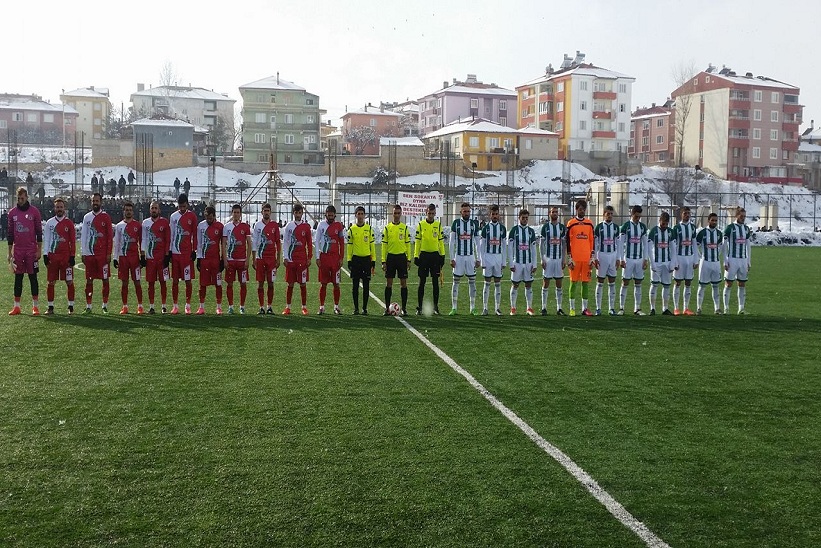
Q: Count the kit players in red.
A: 10